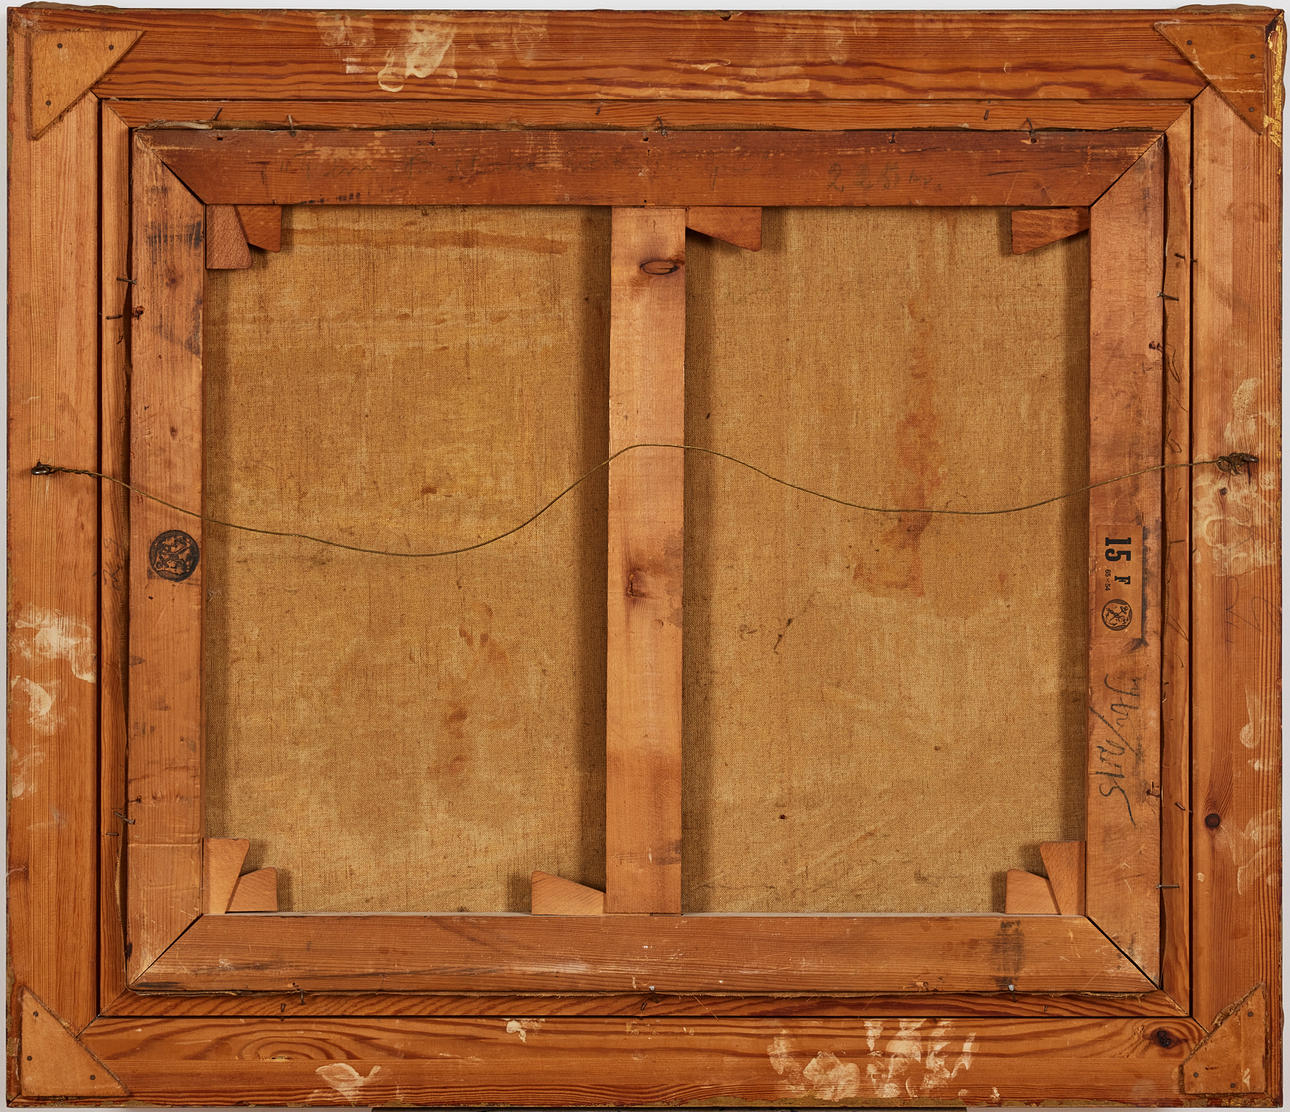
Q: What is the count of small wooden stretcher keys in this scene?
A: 9